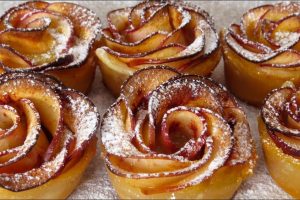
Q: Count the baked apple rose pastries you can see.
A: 6